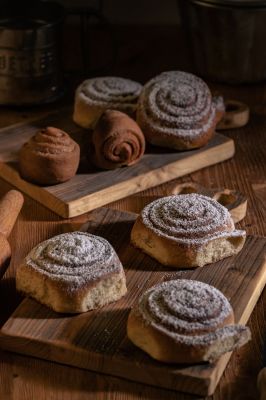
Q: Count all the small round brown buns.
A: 2